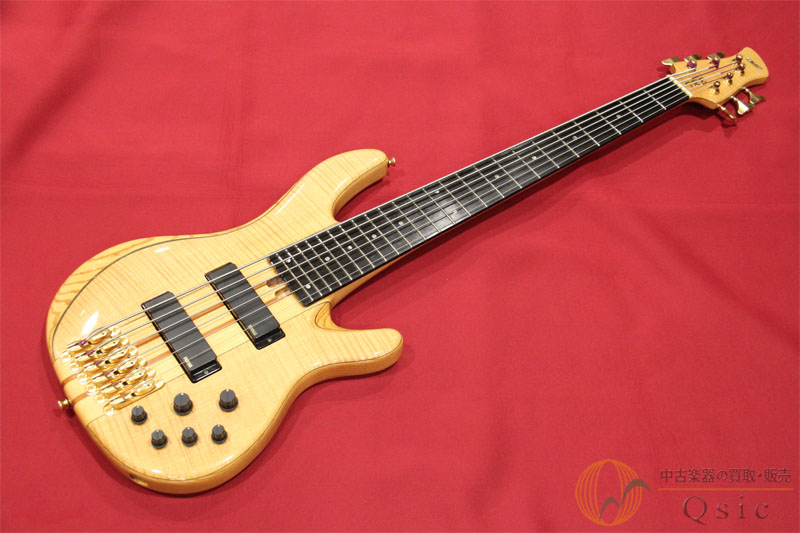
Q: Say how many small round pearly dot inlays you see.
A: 12